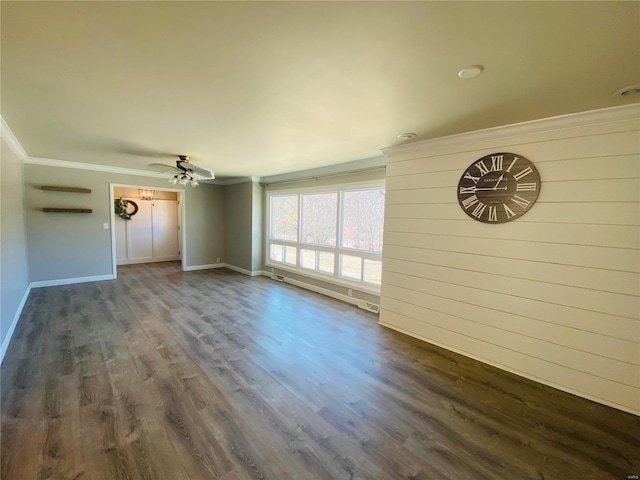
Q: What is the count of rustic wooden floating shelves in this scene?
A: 2